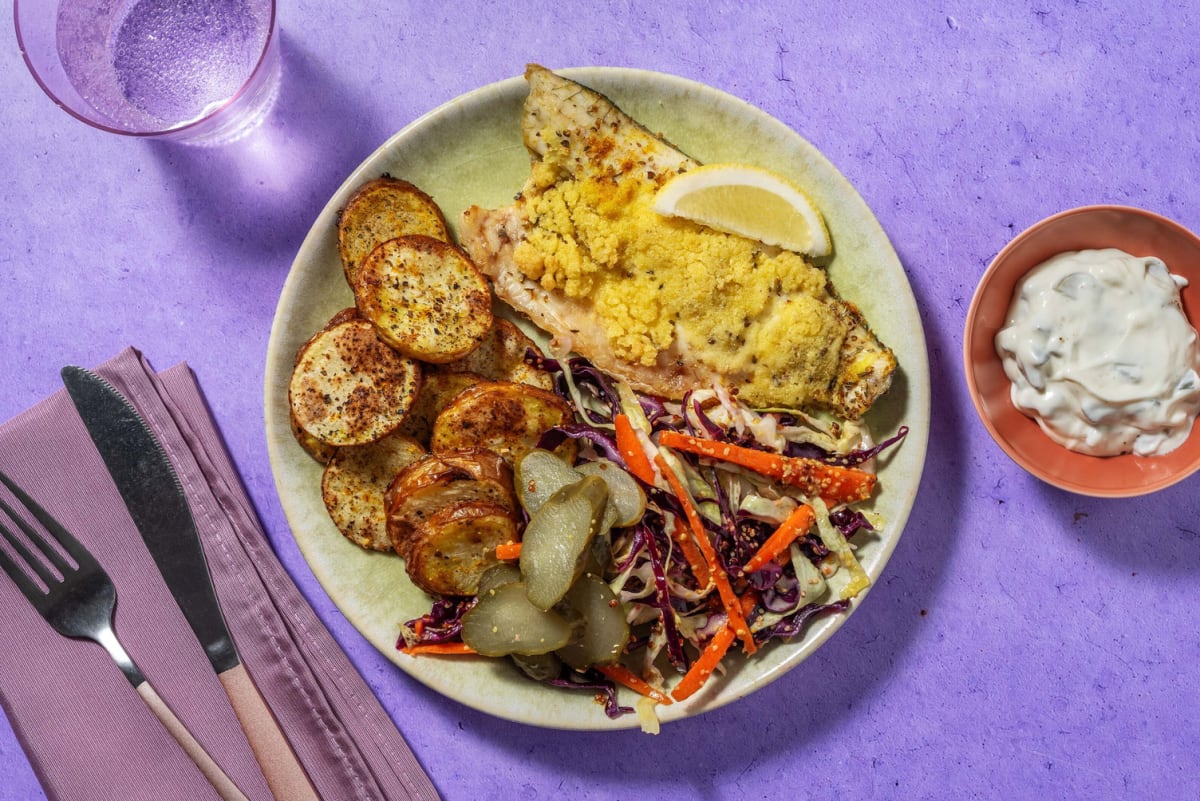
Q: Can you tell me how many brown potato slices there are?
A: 11